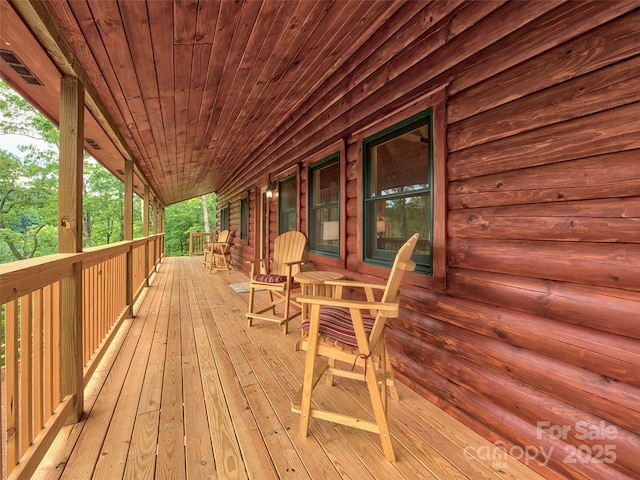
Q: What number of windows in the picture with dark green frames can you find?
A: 5